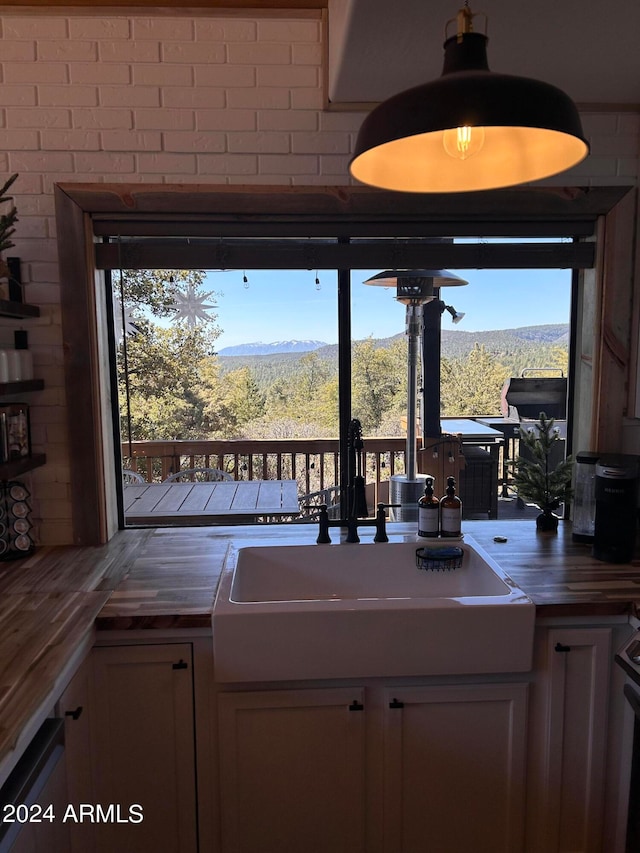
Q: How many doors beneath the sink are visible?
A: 2